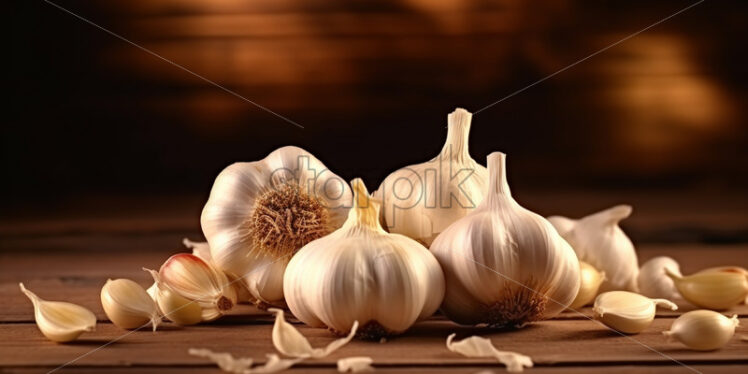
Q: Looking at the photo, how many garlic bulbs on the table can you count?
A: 5